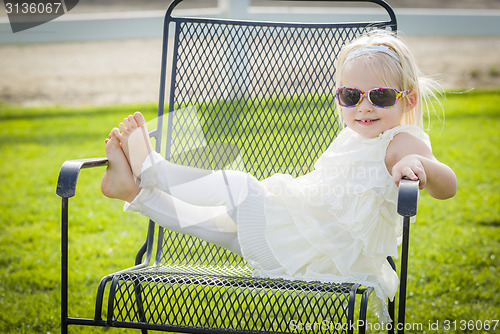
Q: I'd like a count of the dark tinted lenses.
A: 2